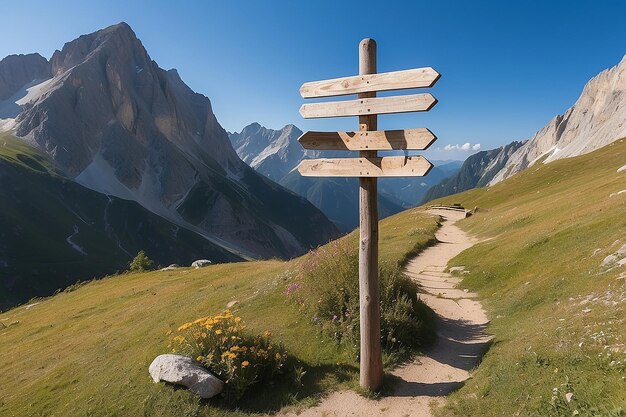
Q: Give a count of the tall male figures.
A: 0